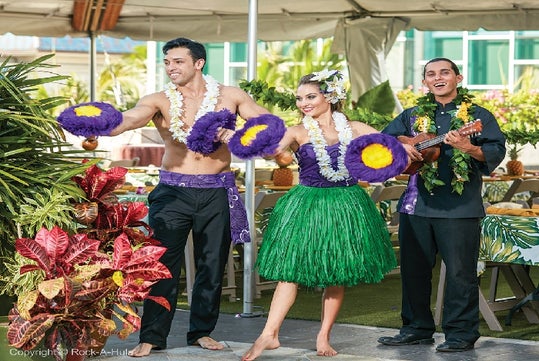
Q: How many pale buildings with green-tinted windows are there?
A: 1